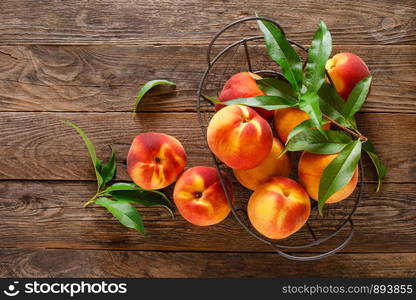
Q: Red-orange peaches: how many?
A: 9